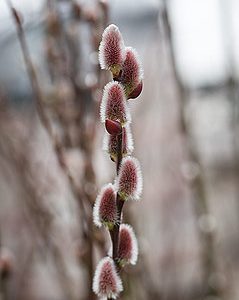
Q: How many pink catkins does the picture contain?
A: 8